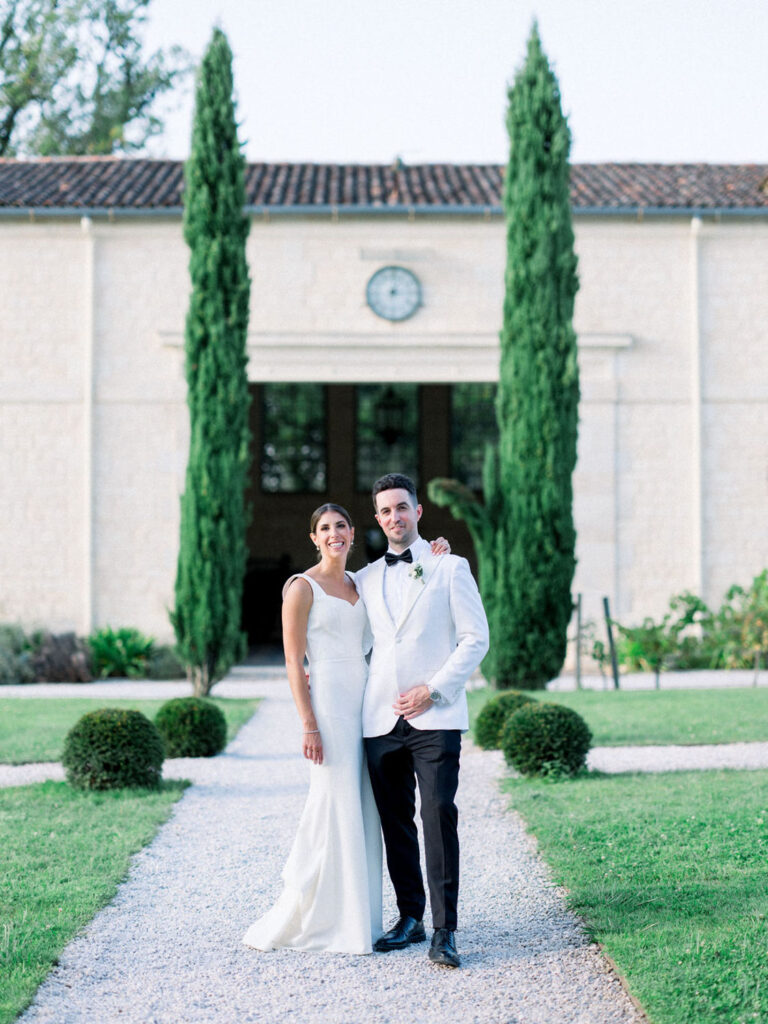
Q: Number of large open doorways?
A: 1